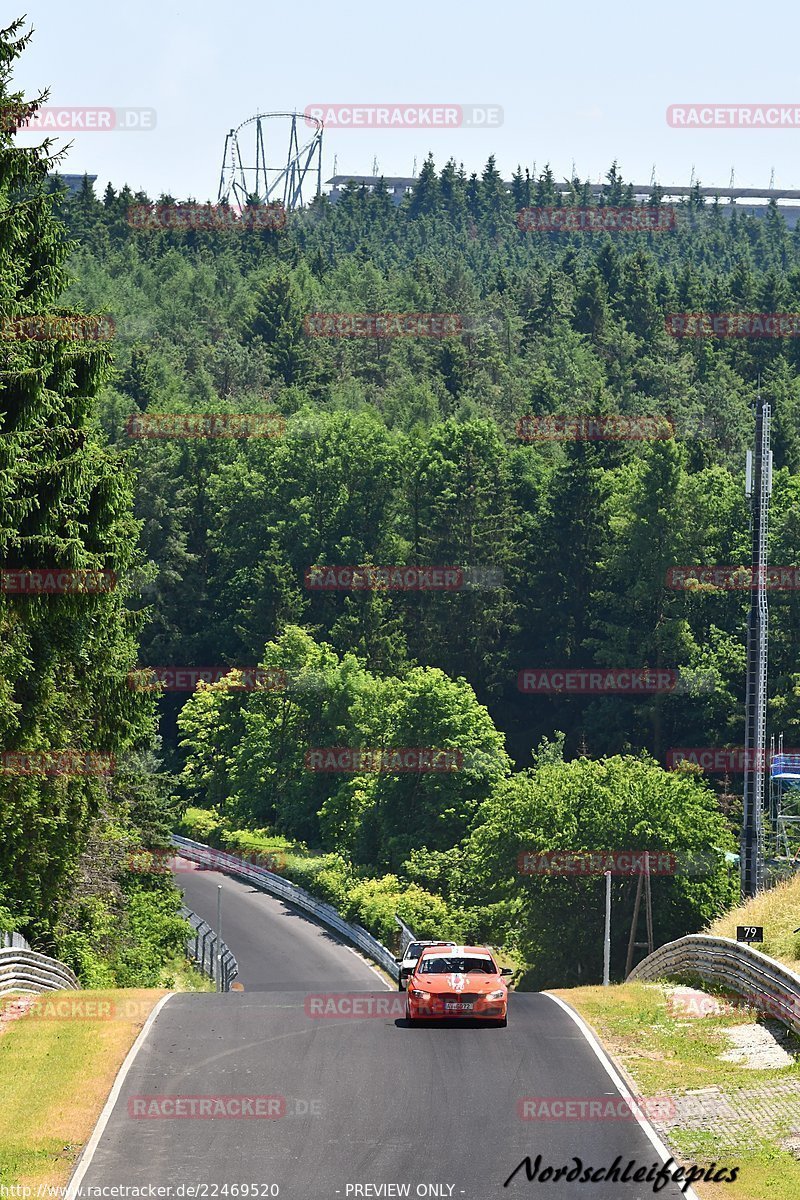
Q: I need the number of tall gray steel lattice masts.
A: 1